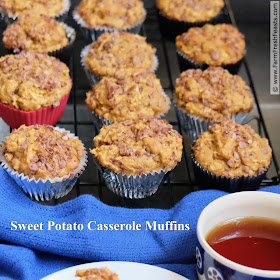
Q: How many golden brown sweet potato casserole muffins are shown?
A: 13